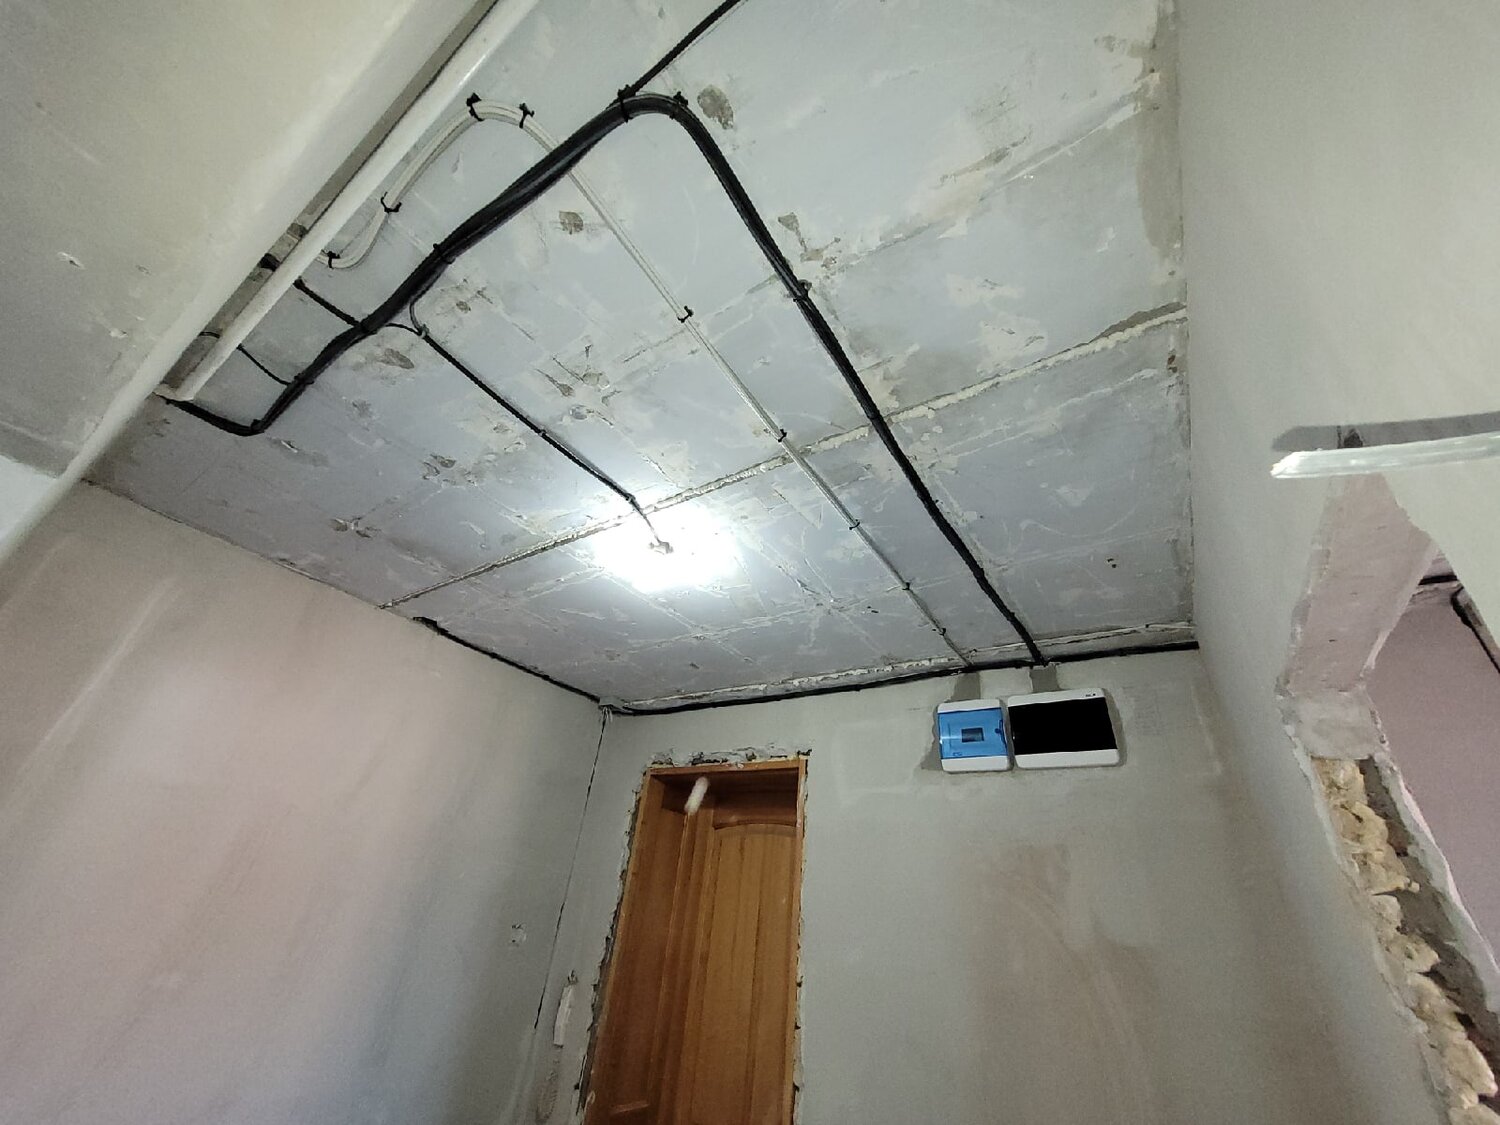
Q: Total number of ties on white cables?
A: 9